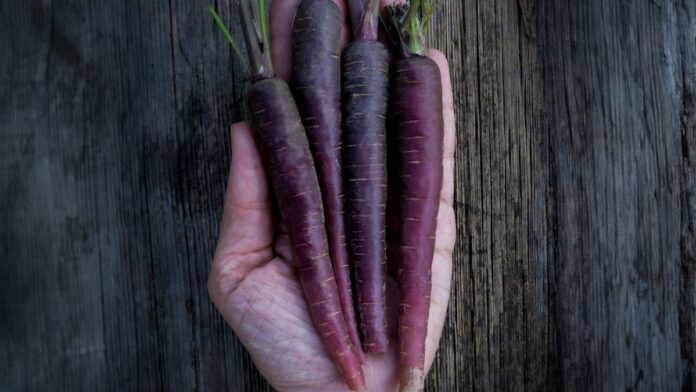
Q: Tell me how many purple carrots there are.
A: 4